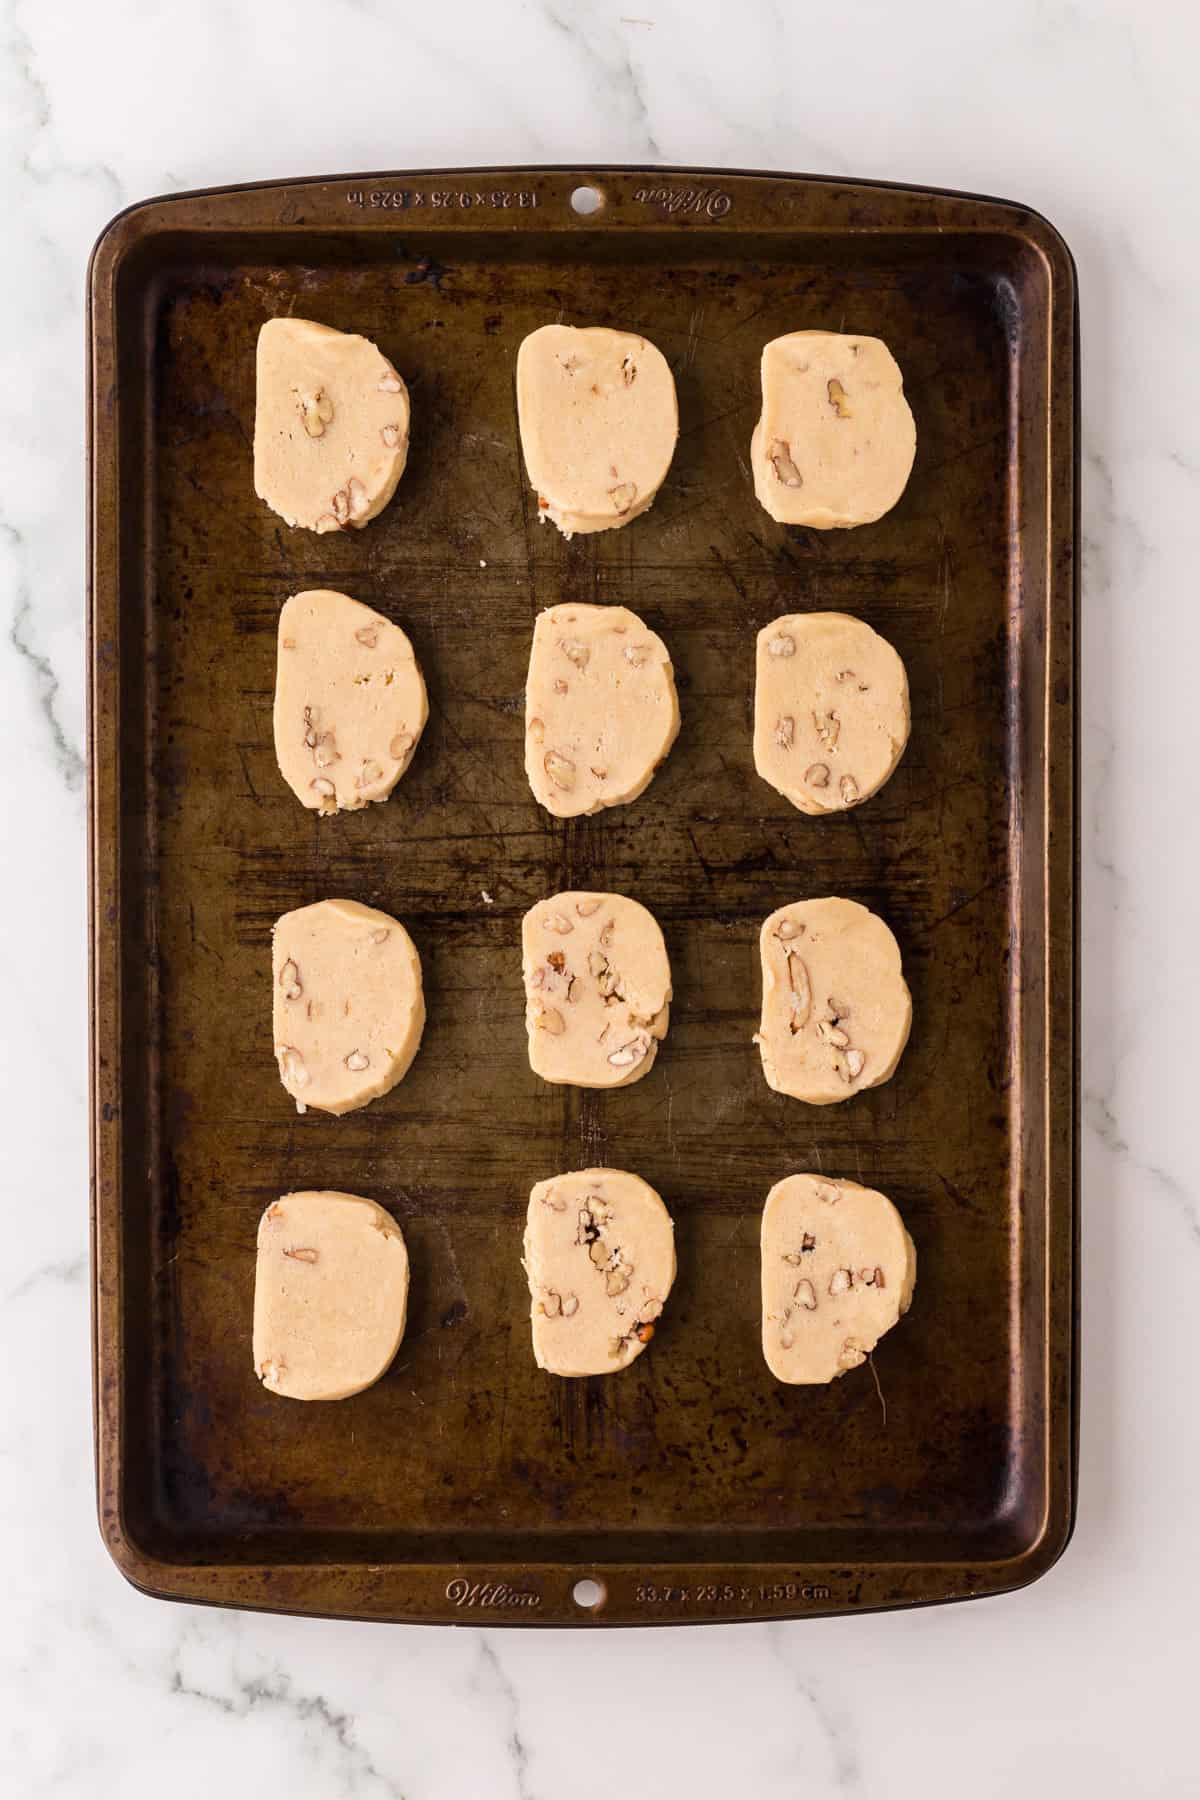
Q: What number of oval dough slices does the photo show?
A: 12